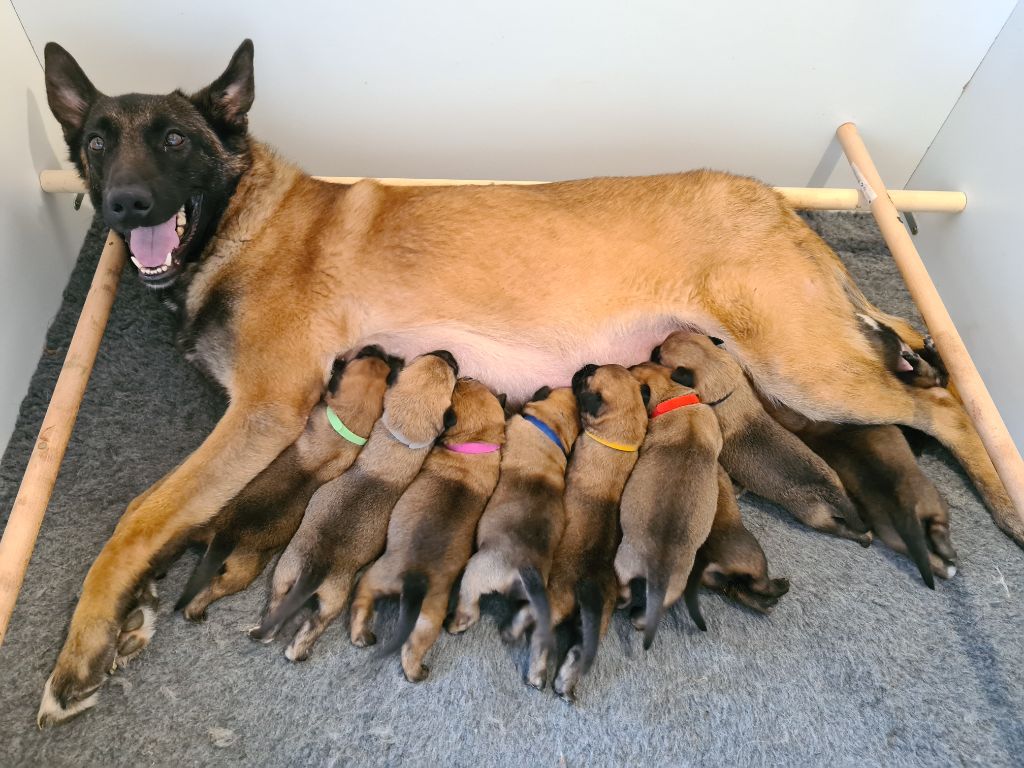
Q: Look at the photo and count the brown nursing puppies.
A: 9